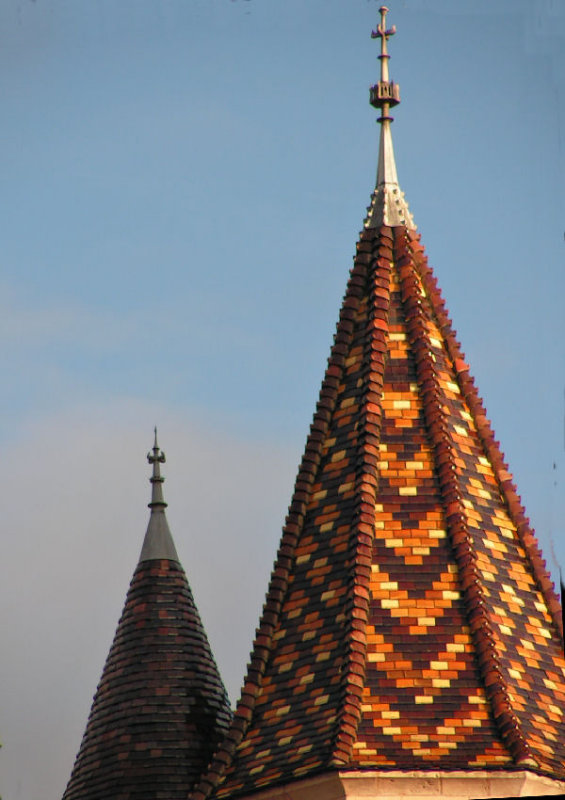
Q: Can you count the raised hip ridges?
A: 4